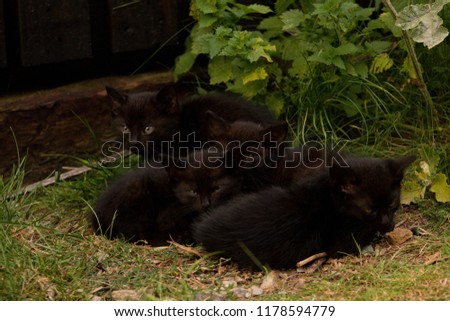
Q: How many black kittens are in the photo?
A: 4